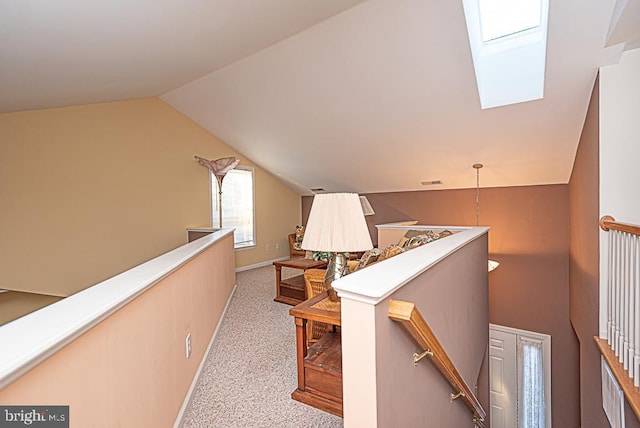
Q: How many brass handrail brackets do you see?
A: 3